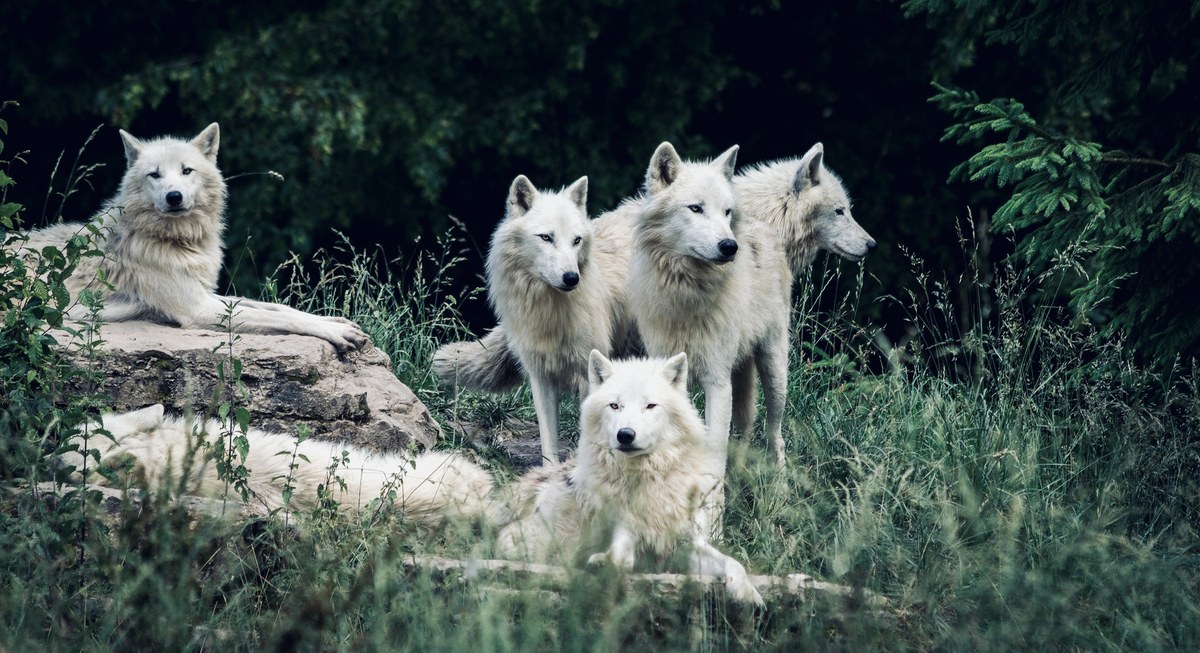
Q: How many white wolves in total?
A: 6